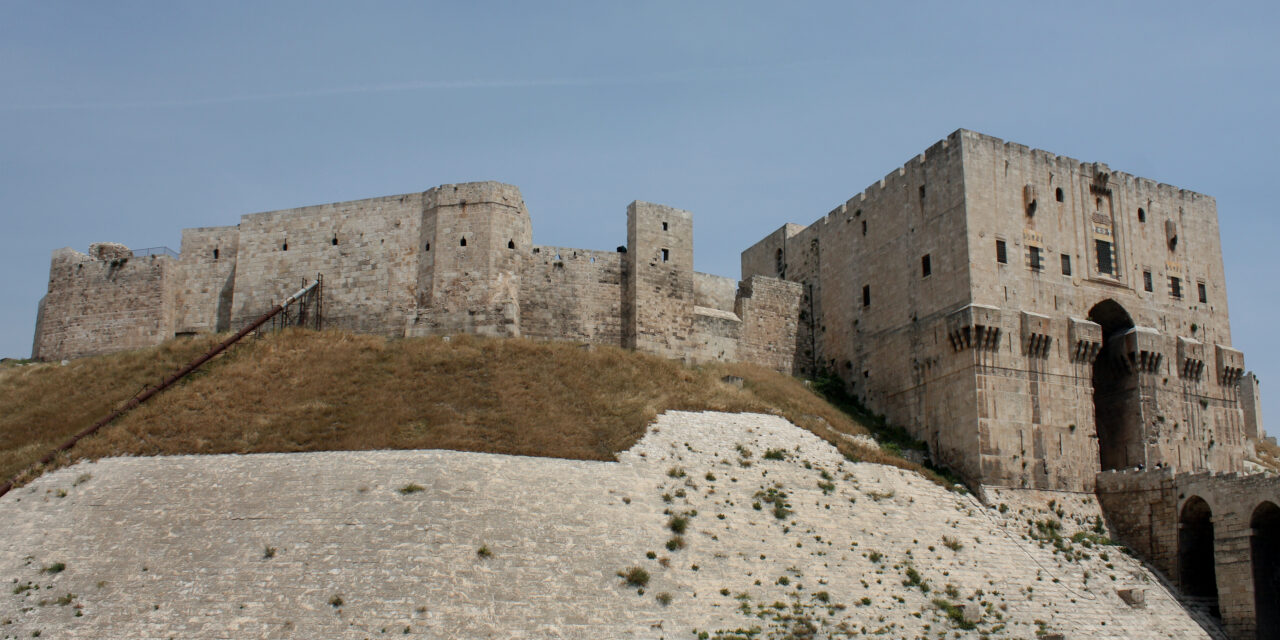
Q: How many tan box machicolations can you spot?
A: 6